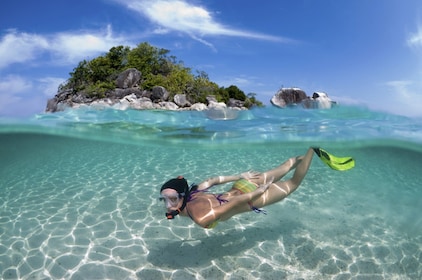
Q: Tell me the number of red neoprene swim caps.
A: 0